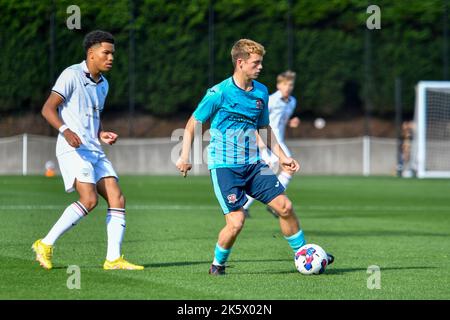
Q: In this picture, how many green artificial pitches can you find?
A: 1